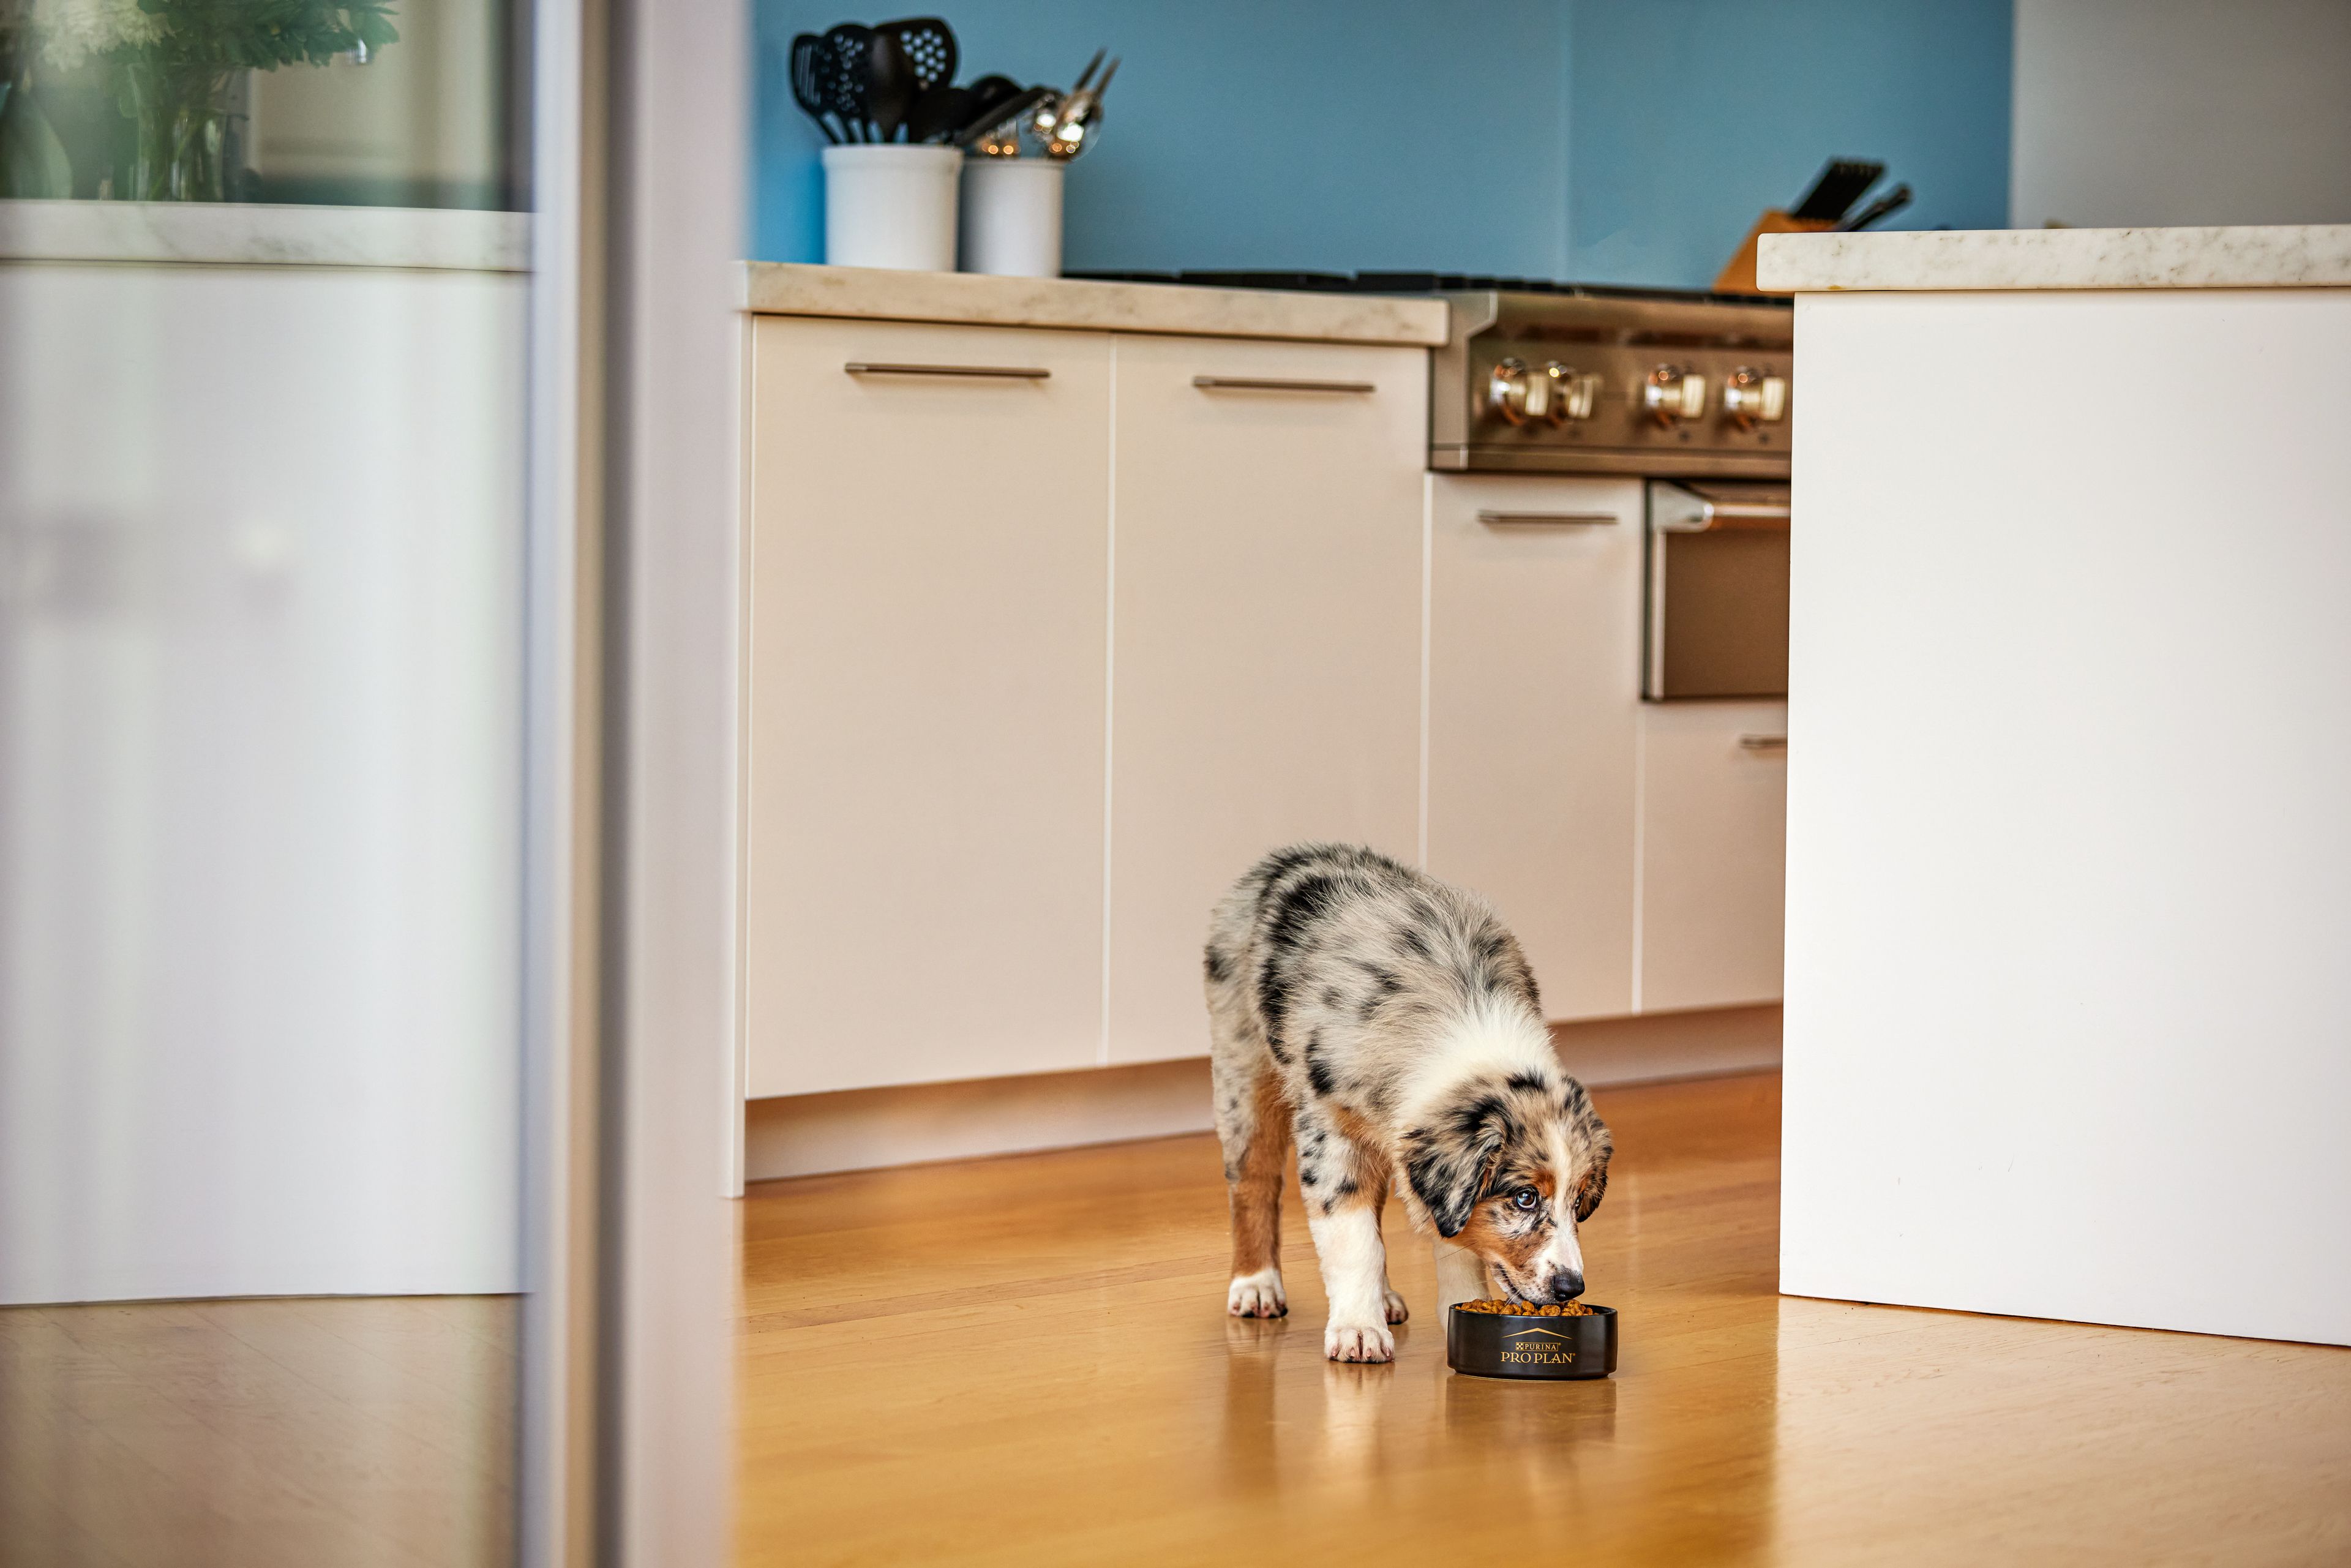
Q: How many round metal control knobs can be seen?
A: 4